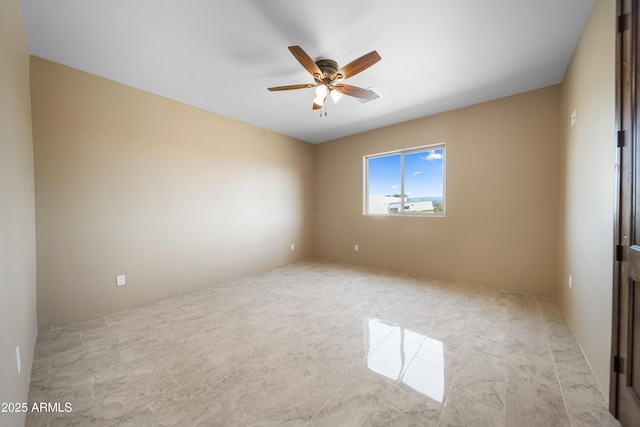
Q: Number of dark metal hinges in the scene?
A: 4